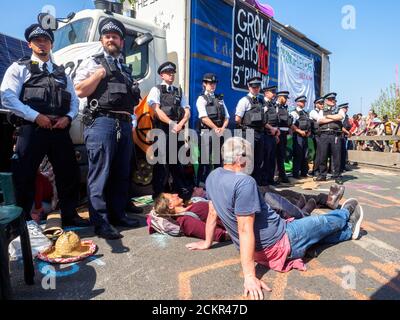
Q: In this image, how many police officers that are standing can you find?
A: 11